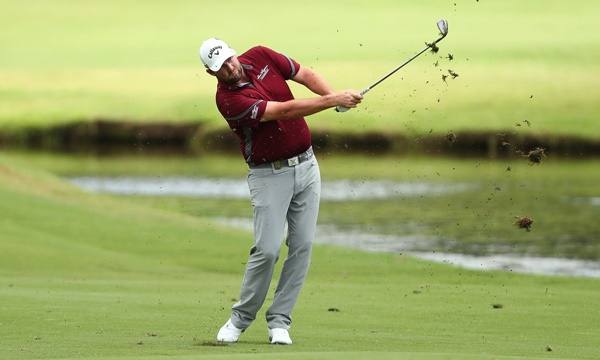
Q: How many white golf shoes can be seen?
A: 2